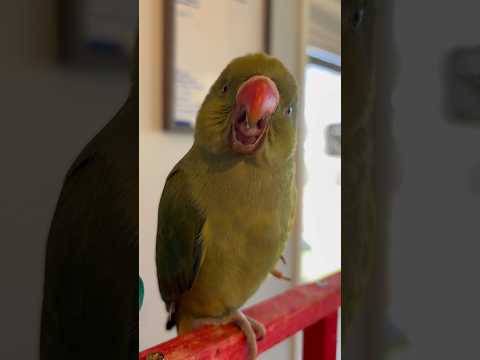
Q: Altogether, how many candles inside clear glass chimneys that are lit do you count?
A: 0